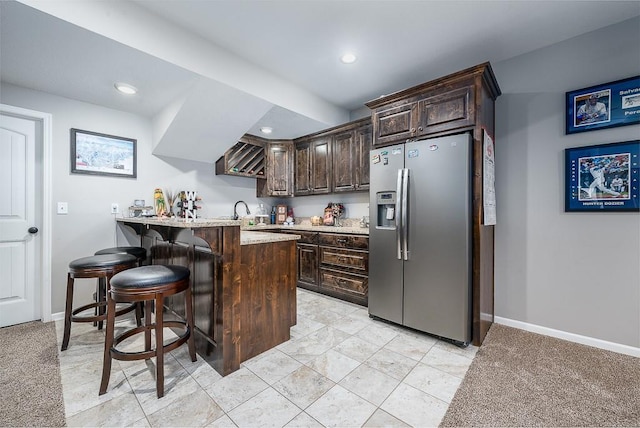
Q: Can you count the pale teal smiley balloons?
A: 0